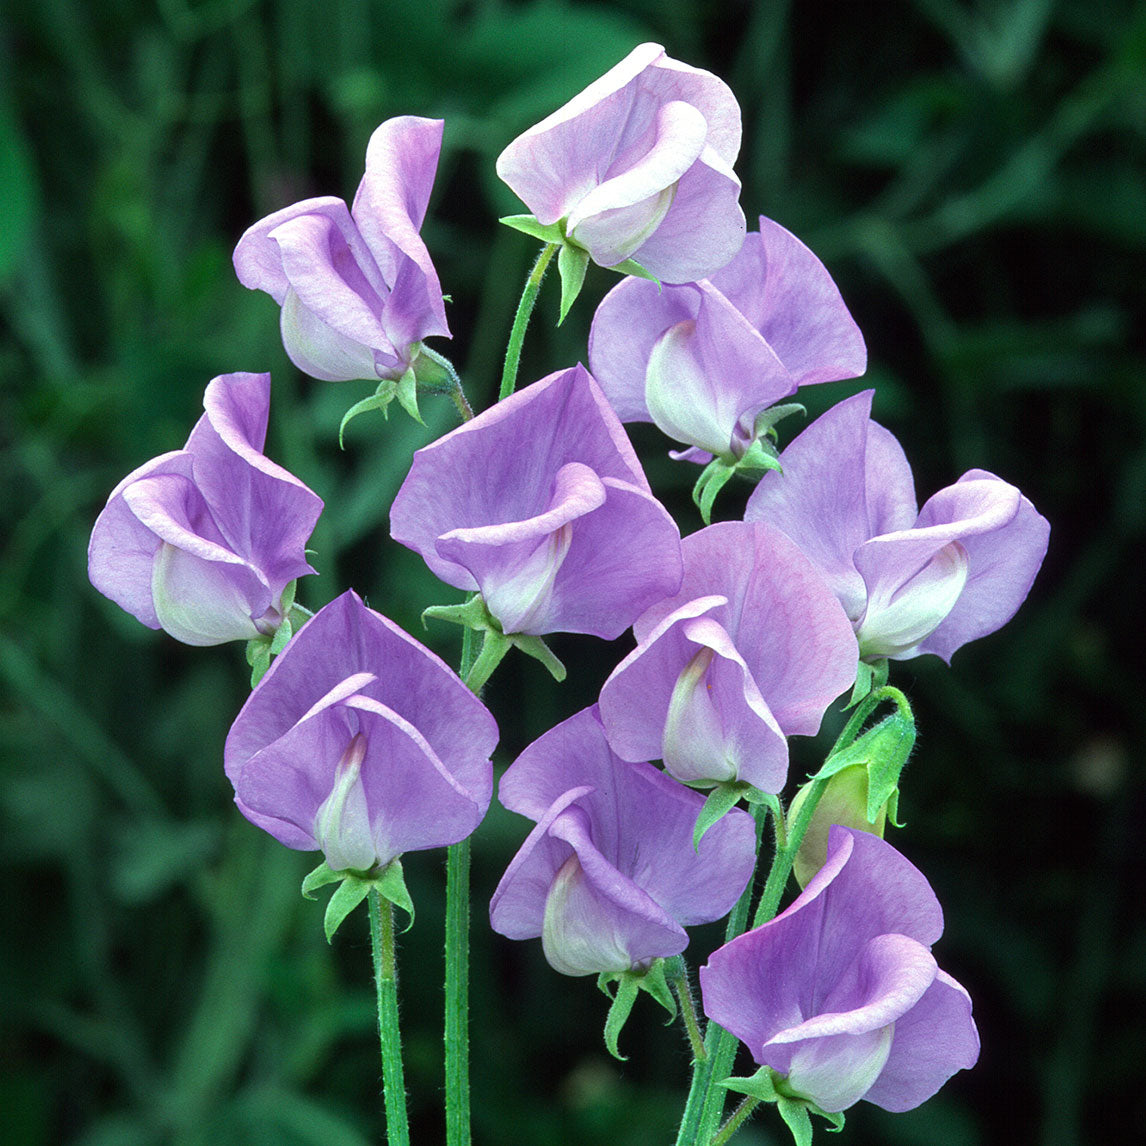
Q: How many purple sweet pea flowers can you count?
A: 10